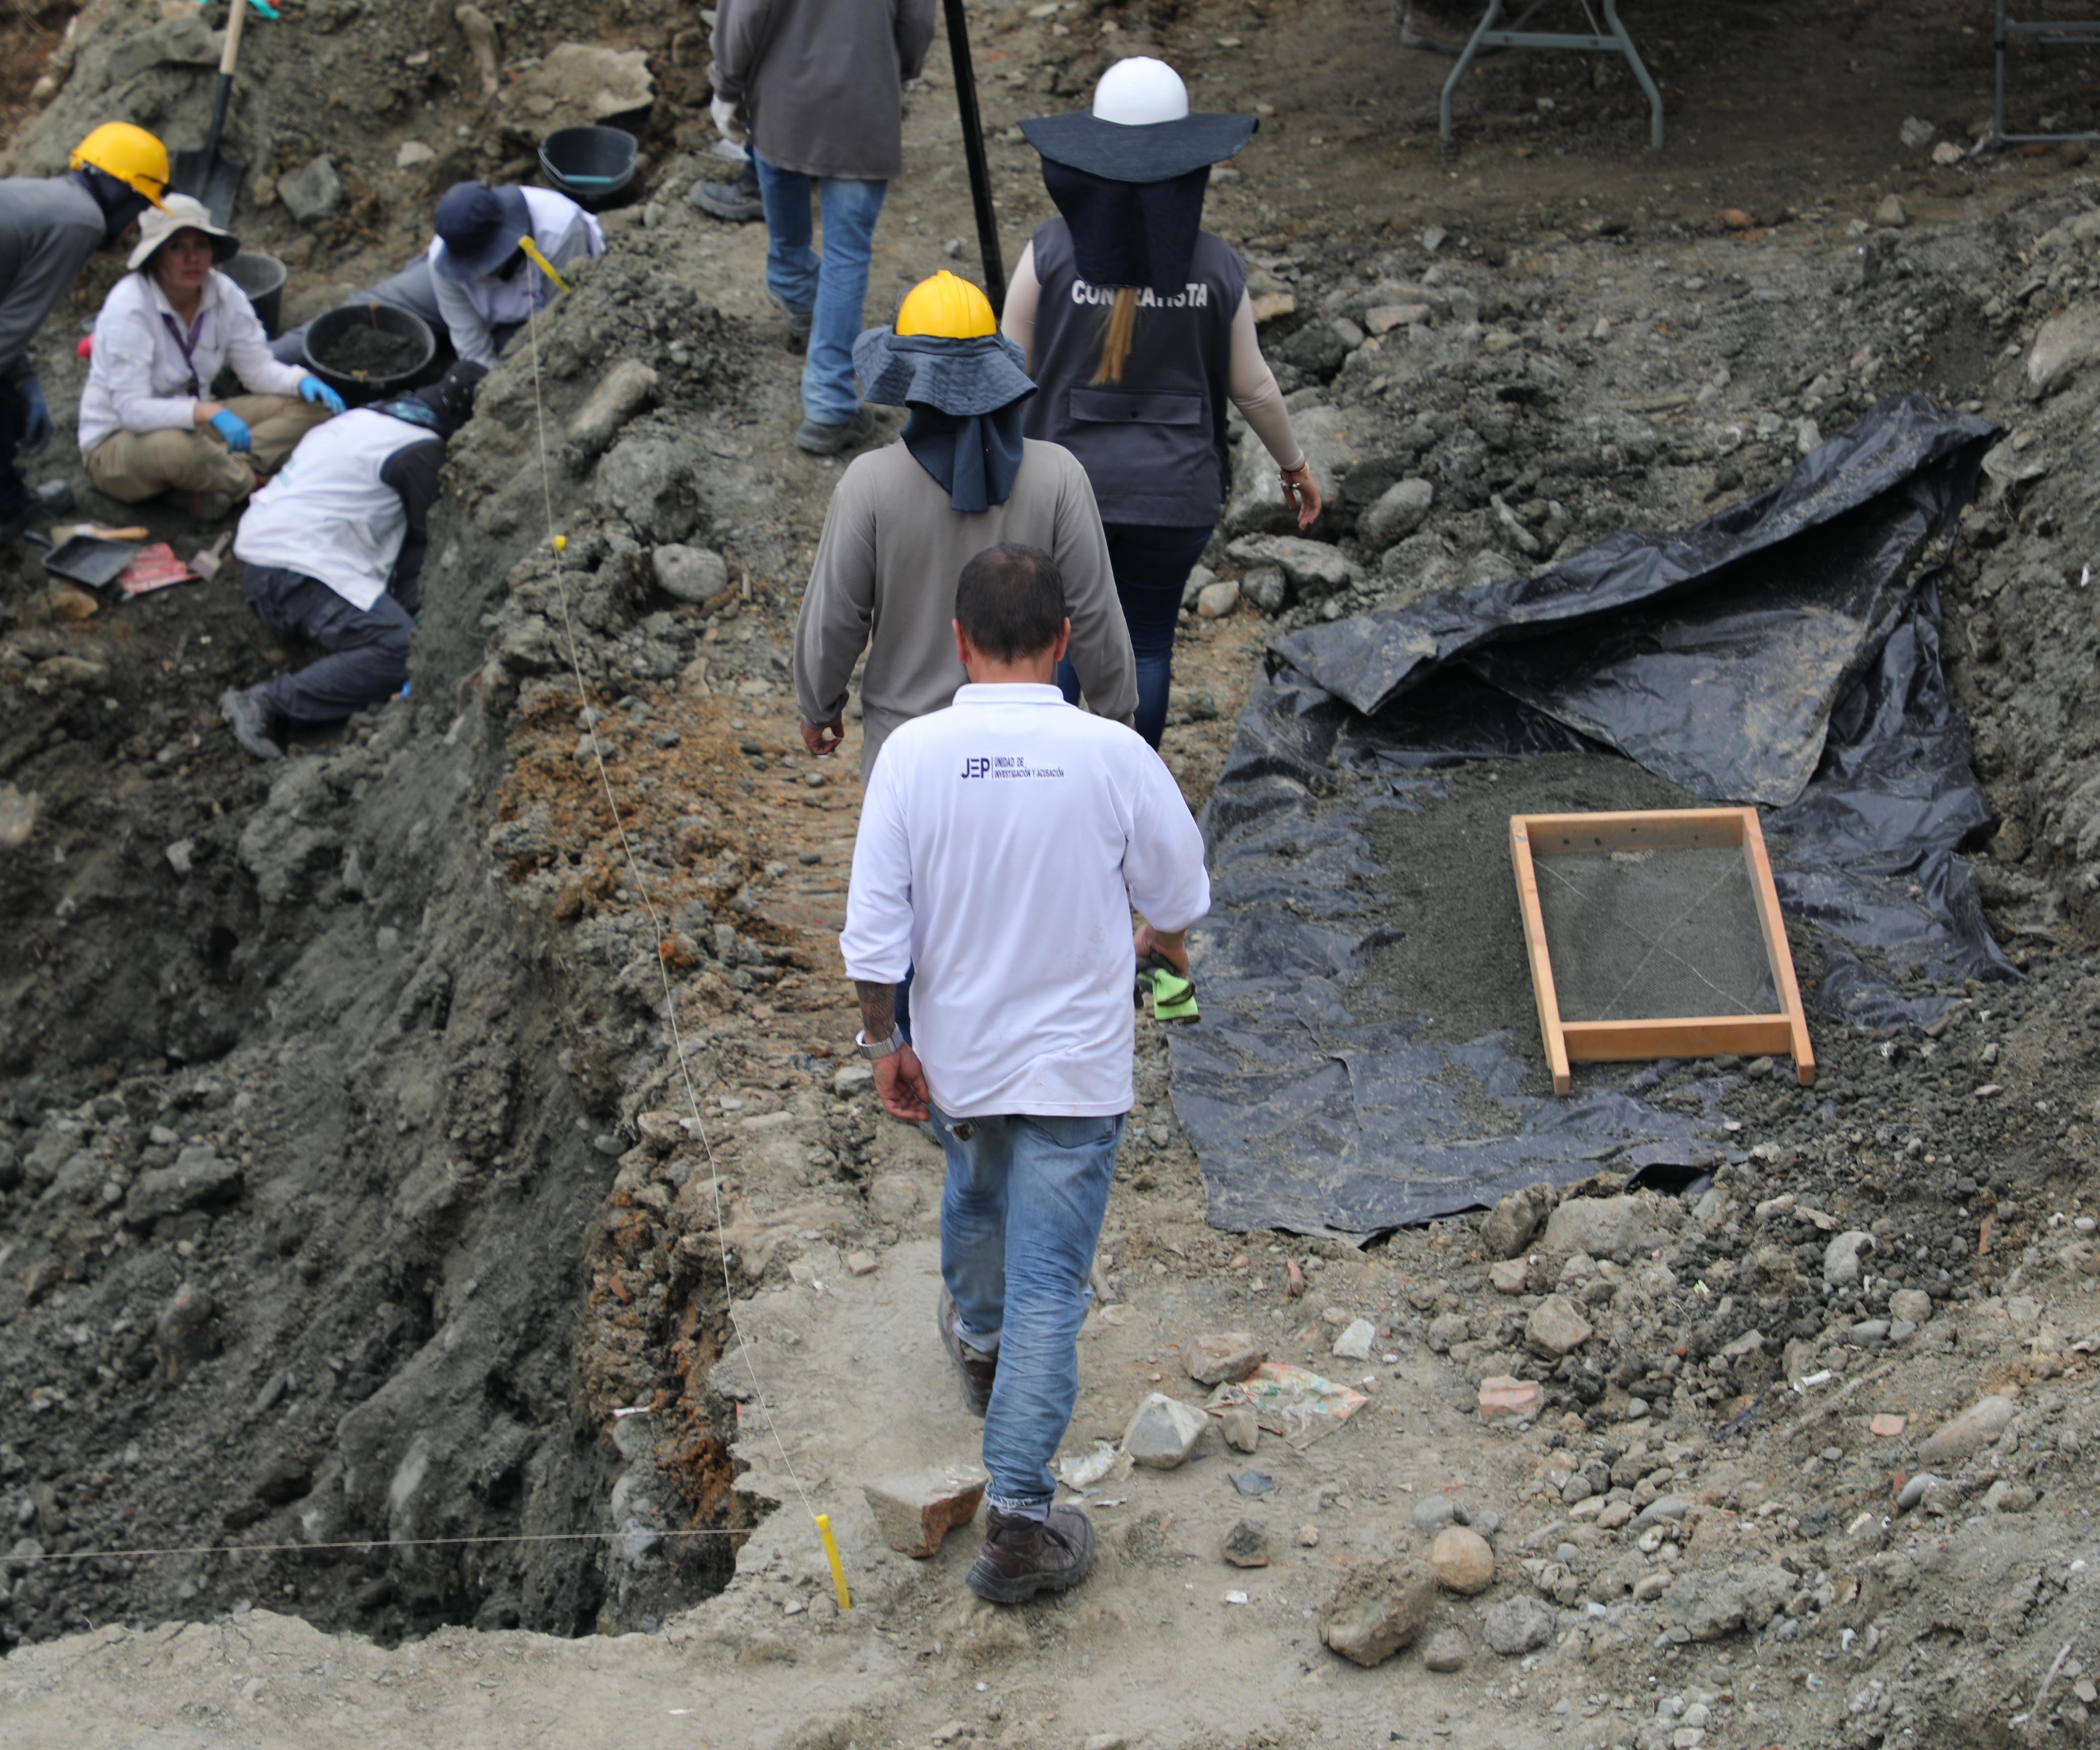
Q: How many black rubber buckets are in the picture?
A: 3